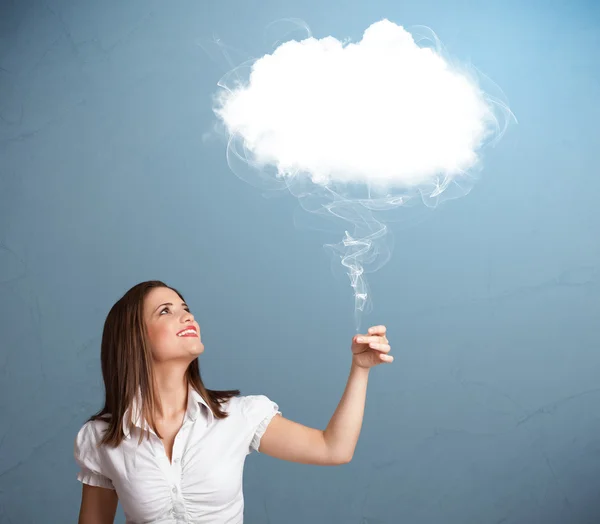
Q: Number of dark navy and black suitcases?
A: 0